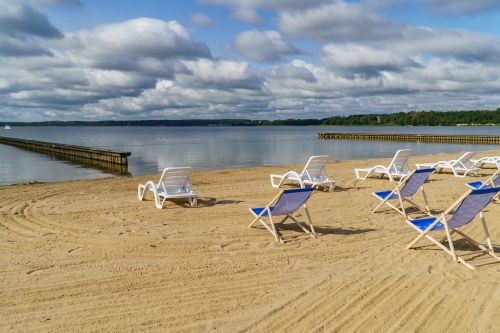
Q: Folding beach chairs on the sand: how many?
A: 4